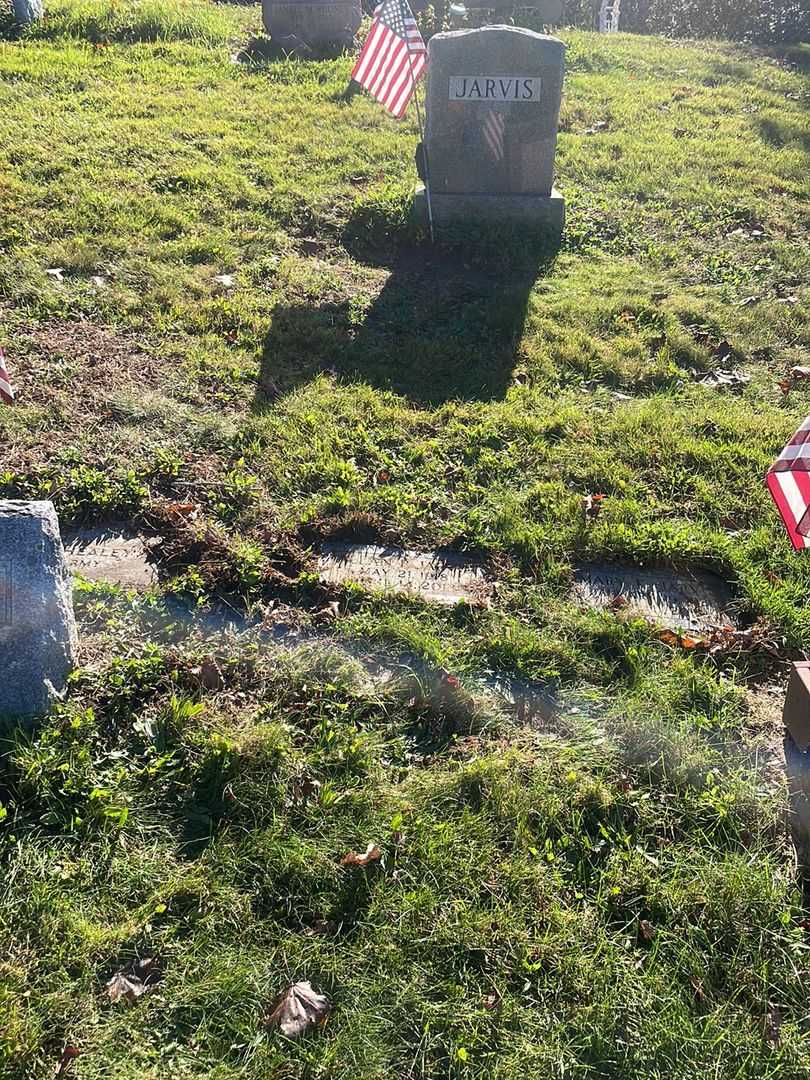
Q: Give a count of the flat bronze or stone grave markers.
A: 3